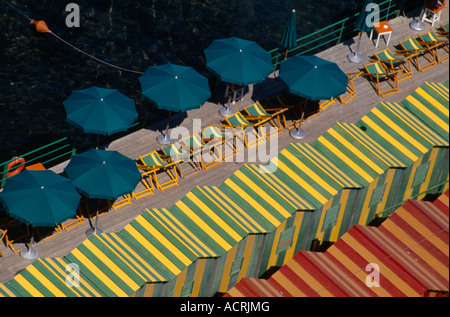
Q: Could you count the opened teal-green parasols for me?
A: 6